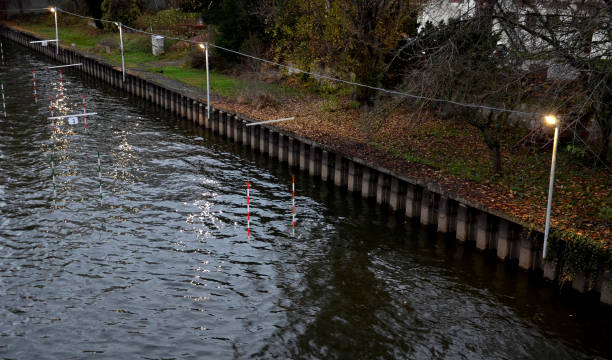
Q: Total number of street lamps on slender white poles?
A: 4